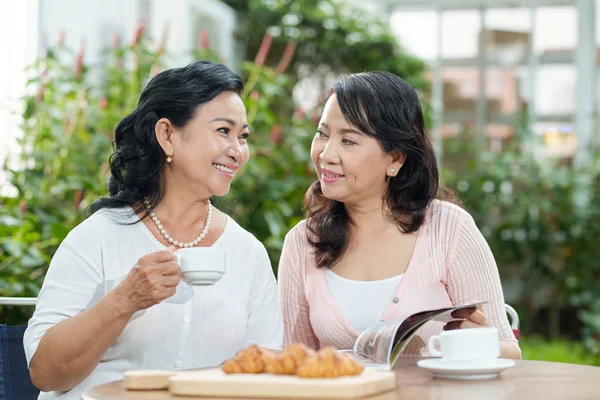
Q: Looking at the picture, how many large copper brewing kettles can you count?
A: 0